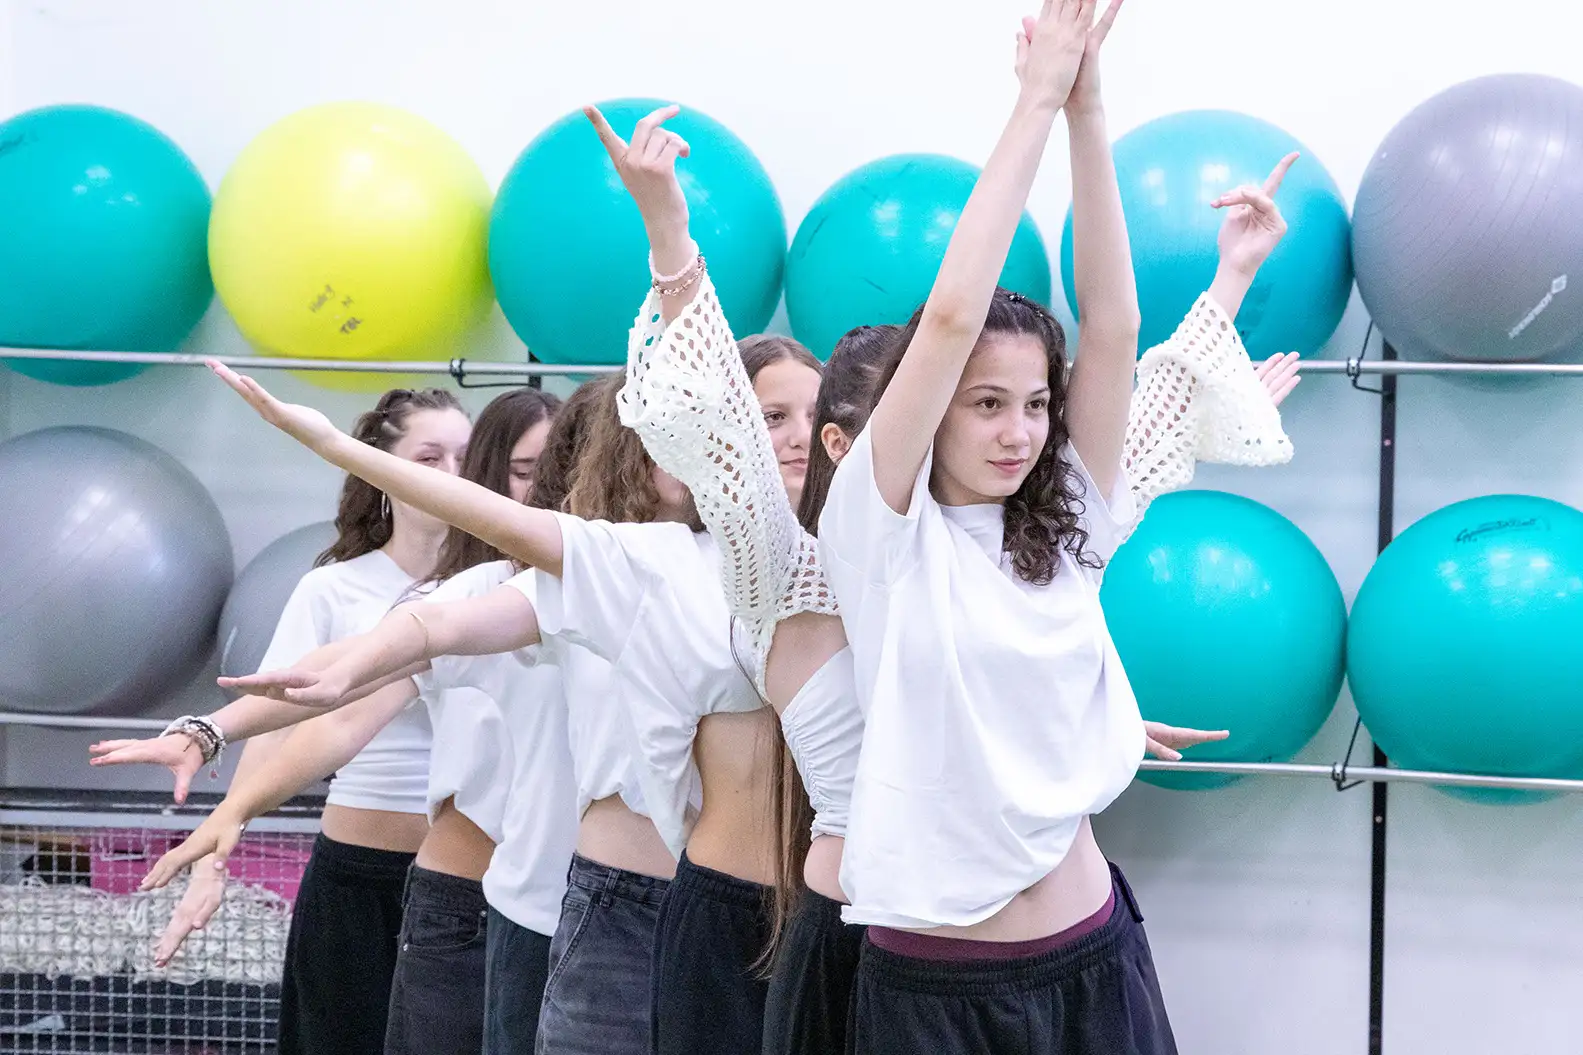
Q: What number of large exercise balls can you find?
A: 10